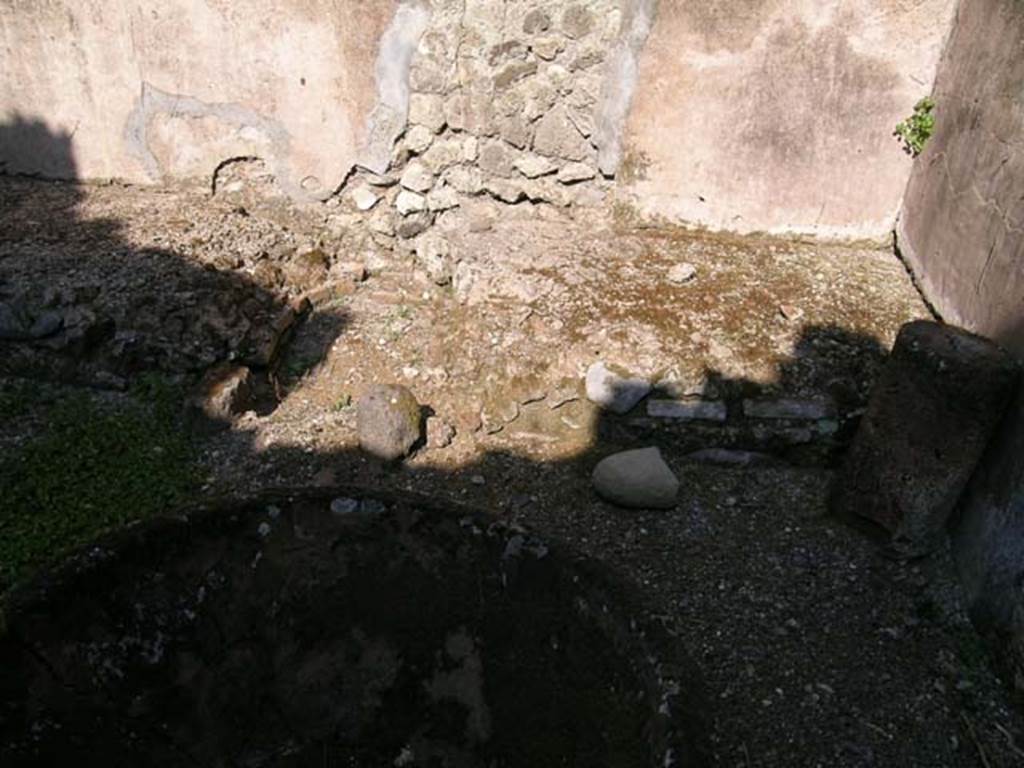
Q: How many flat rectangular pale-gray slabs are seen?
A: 2